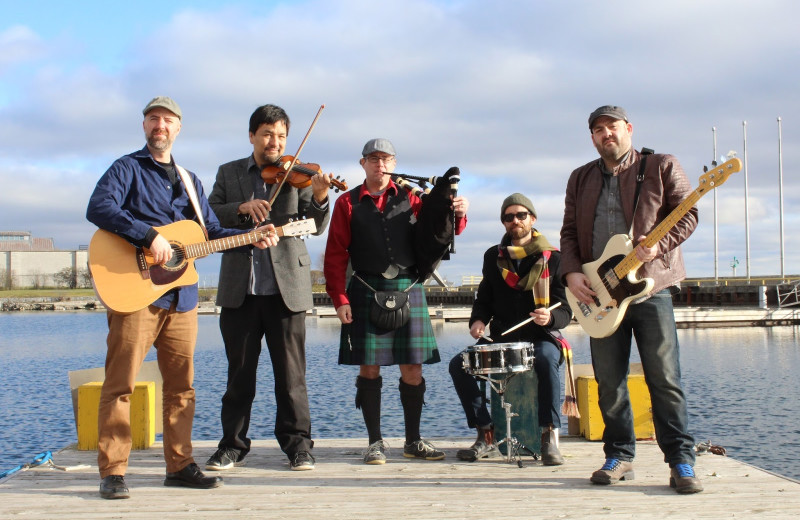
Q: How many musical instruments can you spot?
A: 5